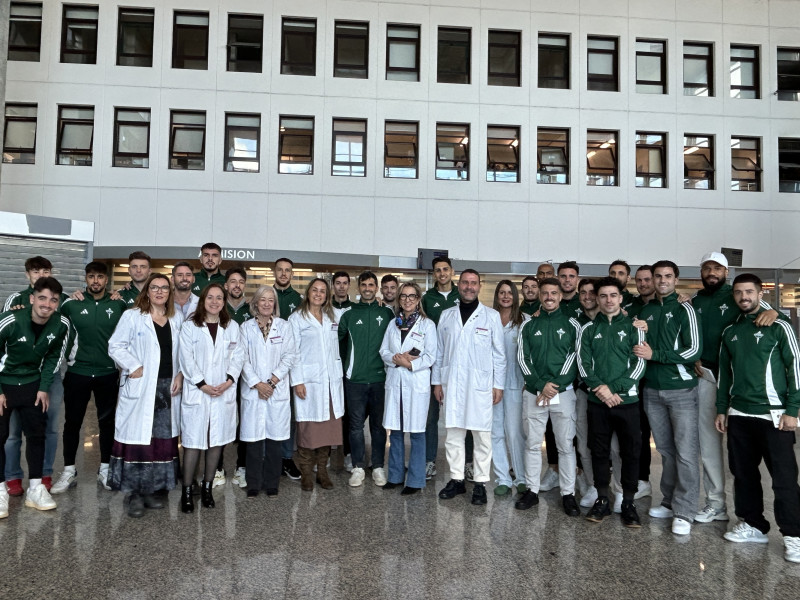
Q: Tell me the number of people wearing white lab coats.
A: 7